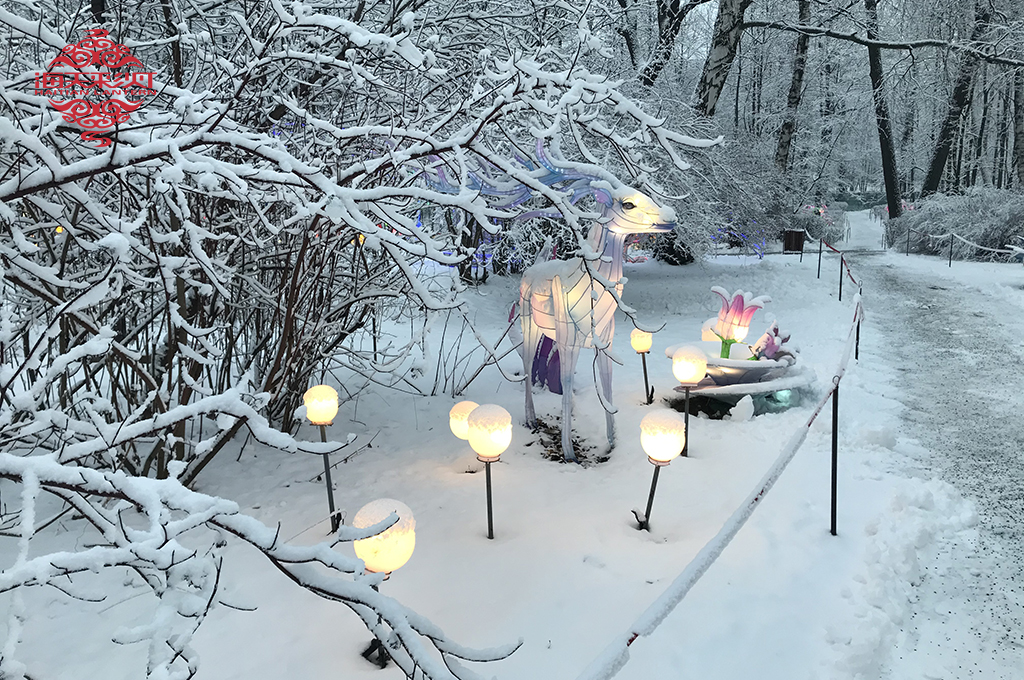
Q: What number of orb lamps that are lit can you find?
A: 7